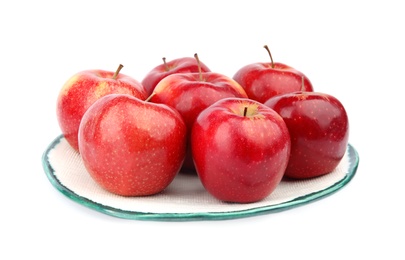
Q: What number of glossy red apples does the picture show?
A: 7